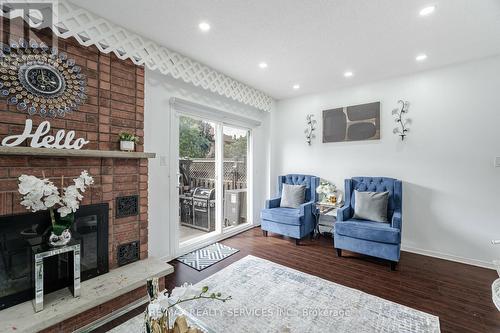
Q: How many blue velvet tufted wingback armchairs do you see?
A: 2